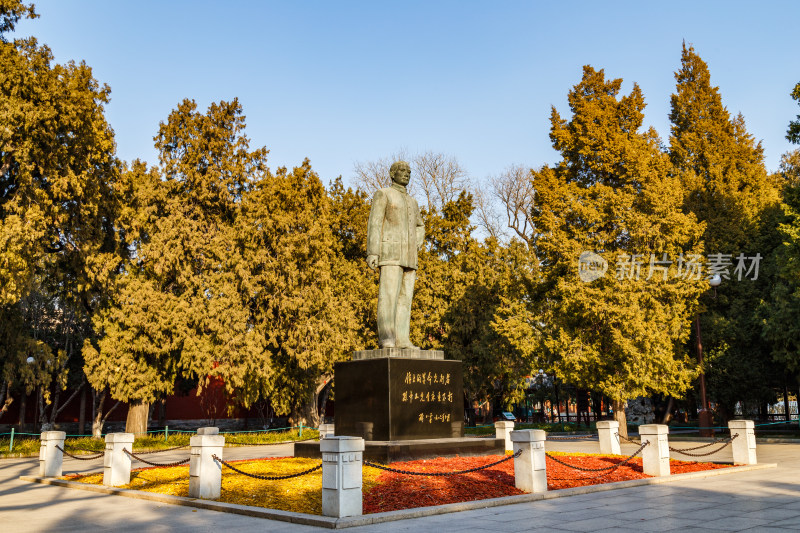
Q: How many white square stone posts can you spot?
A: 11